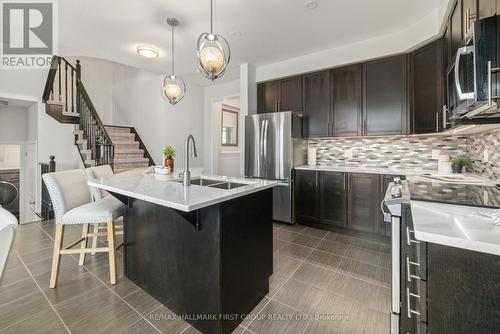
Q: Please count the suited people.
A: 0